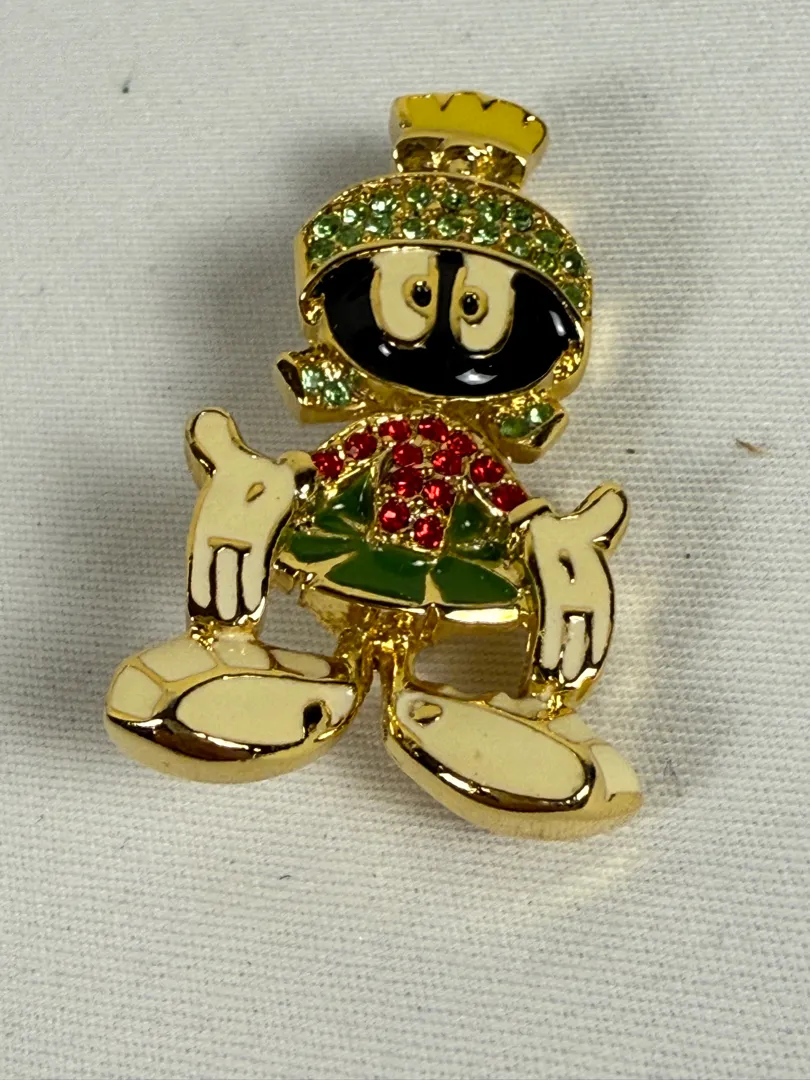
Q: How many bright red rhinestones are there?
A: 13